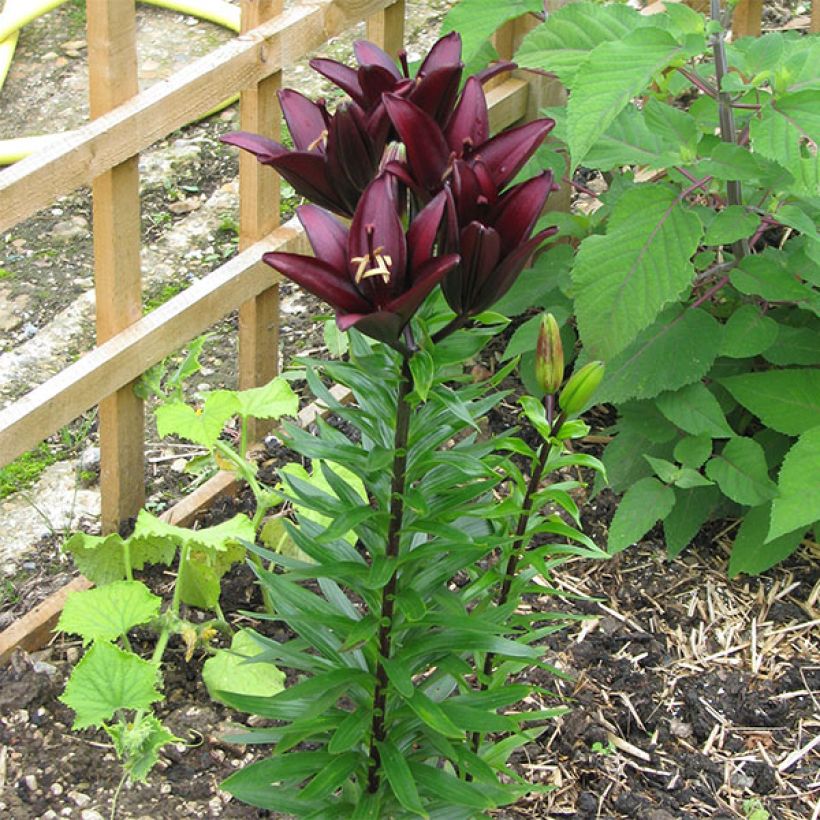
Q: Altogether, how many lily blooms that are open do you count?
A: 5